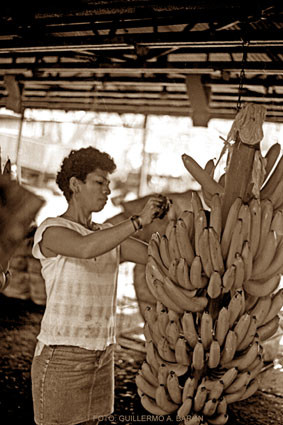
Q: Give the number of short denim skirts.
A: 1